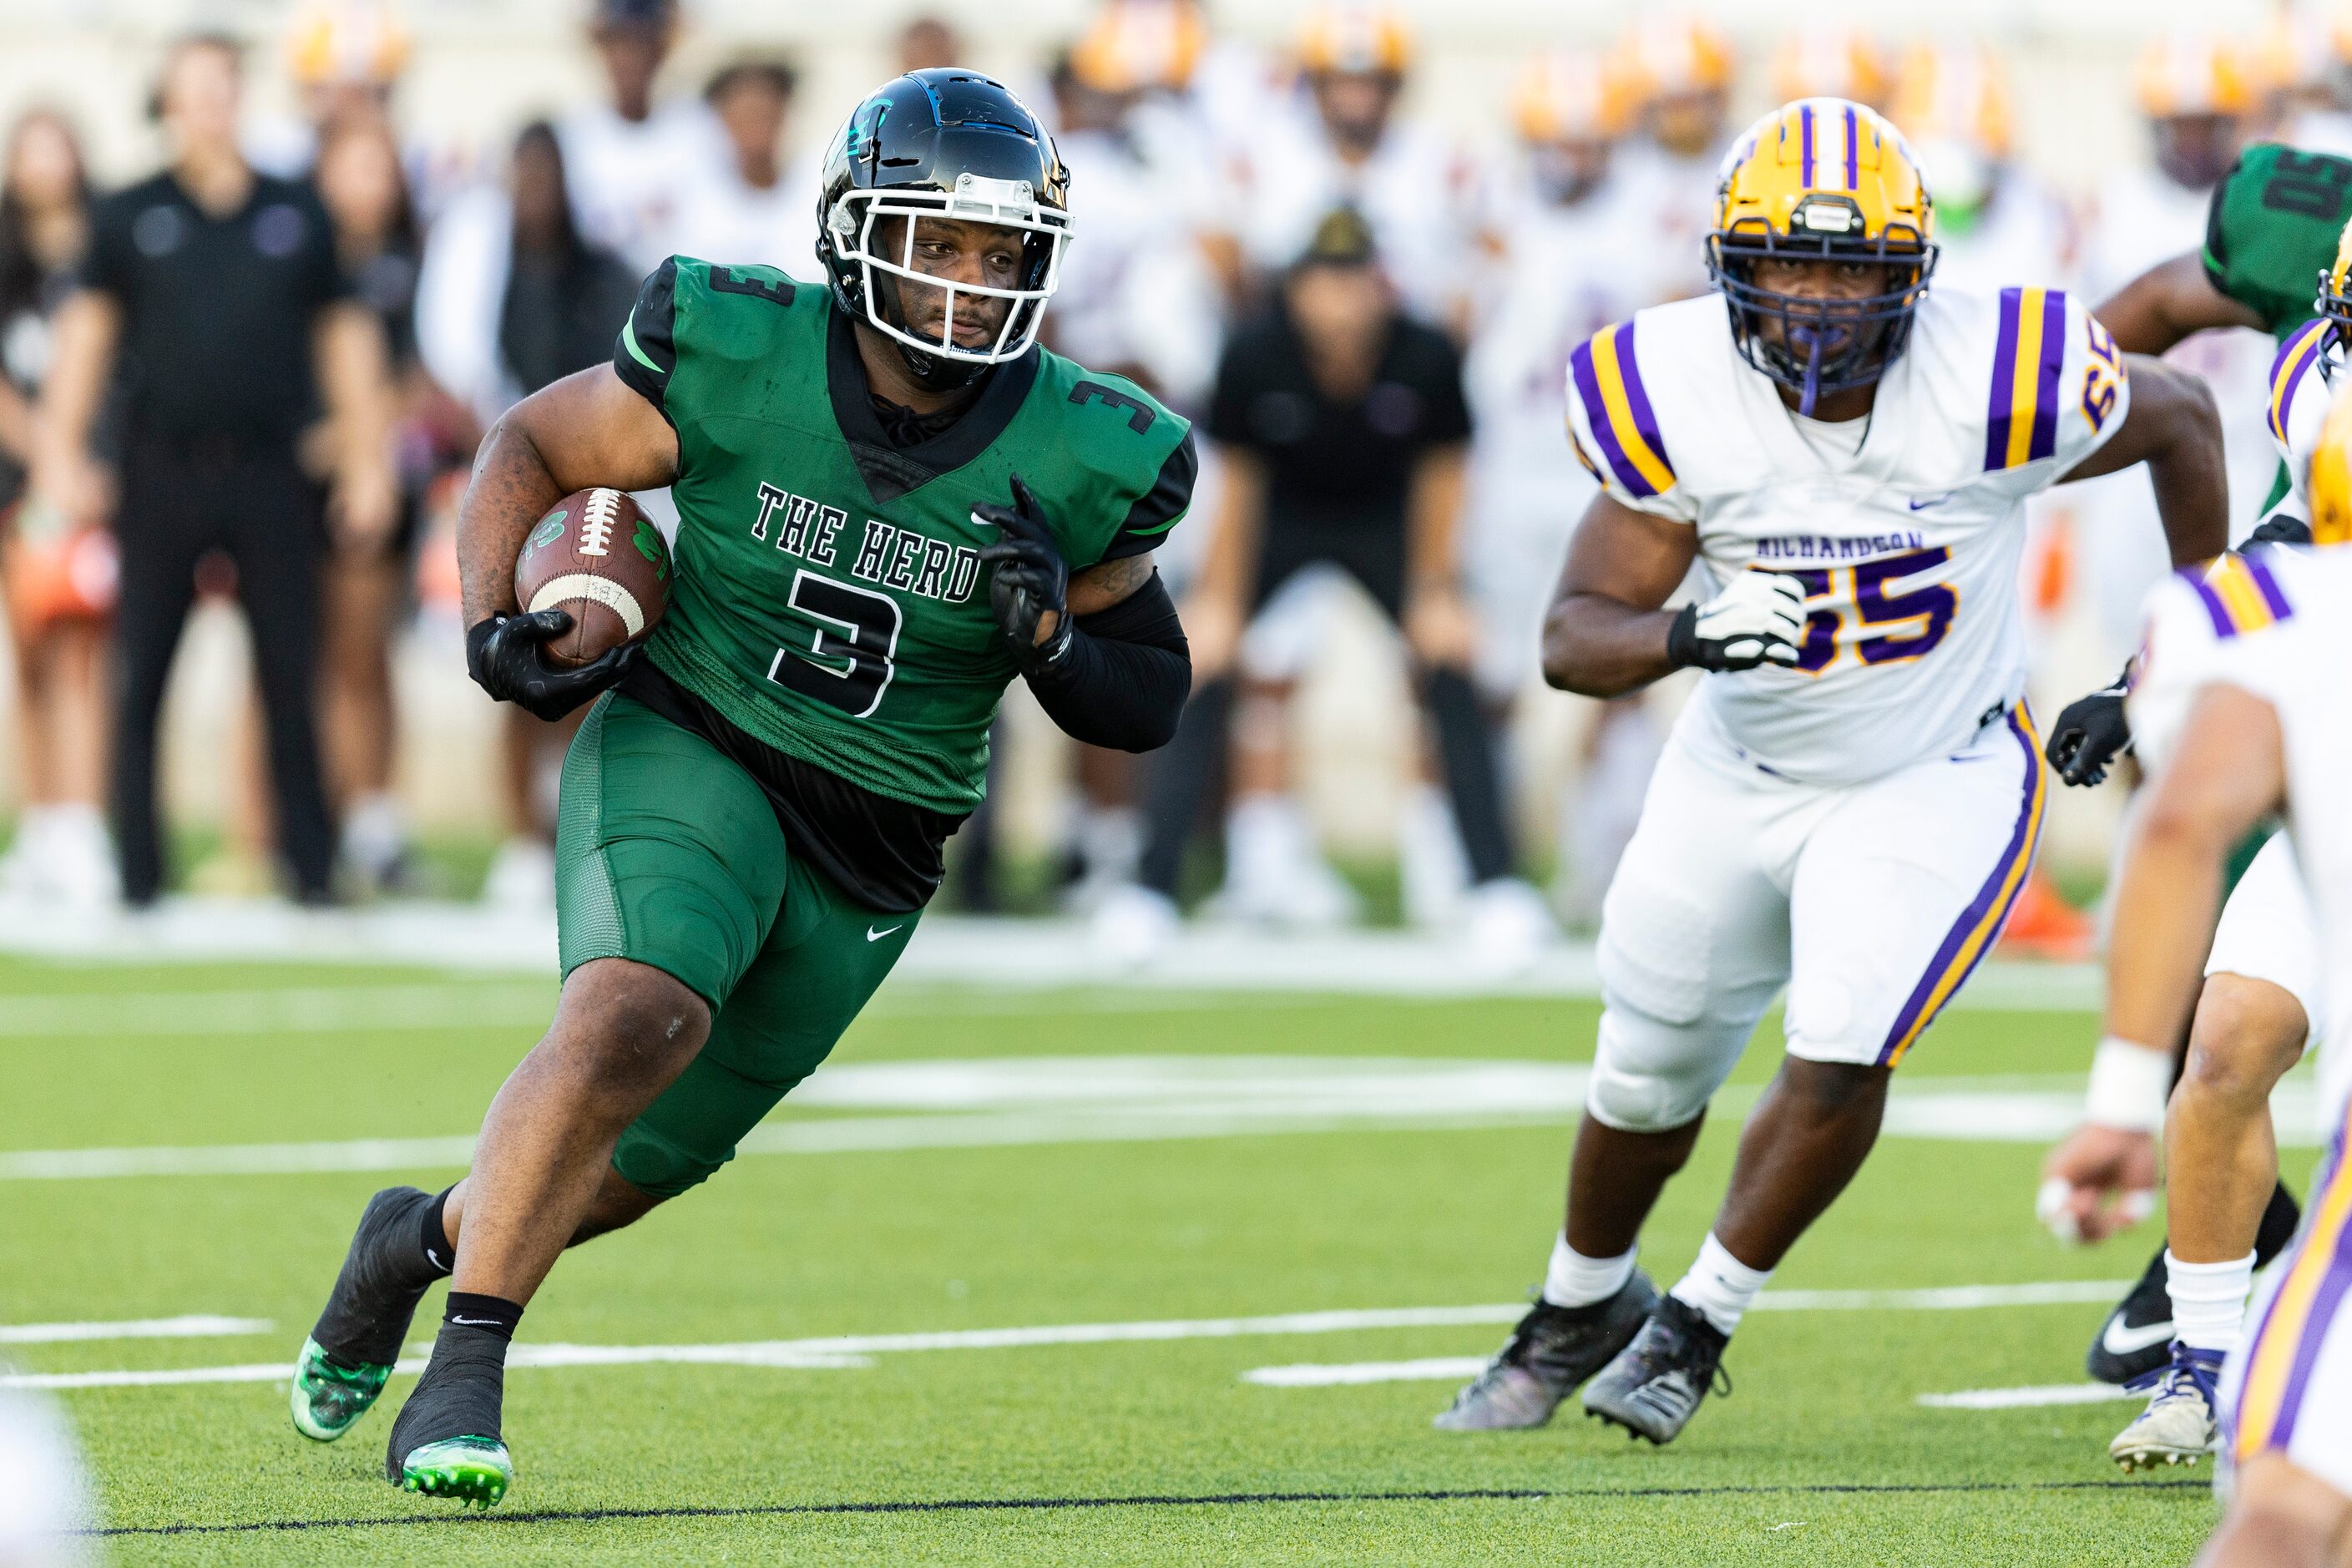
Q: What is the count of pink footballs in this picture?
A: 0